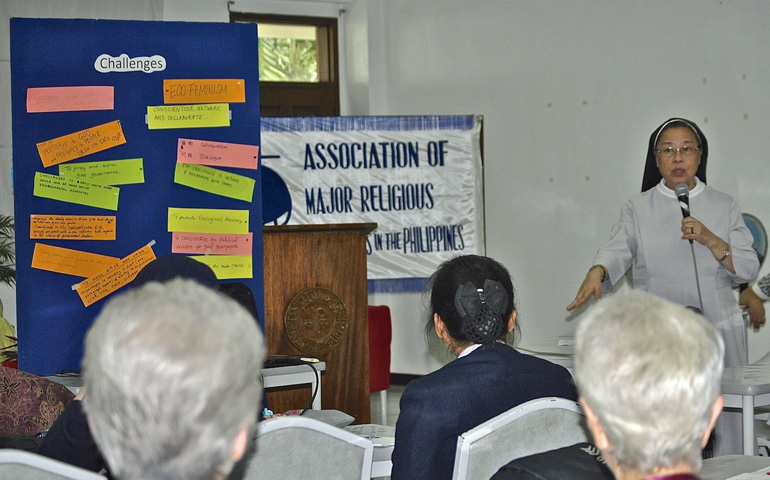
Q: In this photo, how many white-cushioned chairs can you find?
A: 3